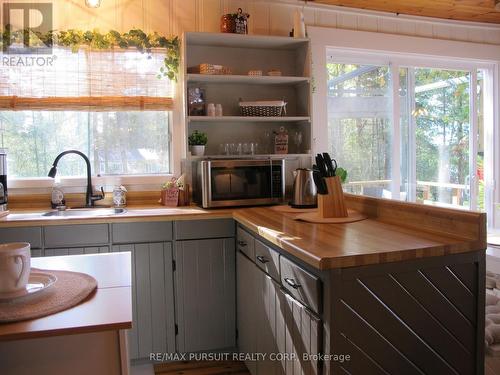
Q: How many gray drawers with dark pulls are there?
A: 3